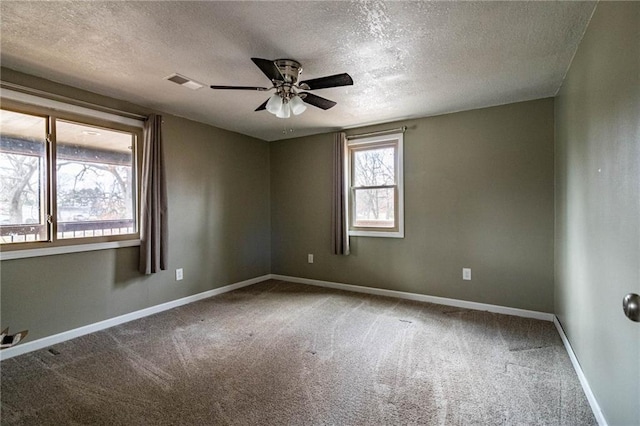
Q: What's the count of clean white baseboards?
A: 3